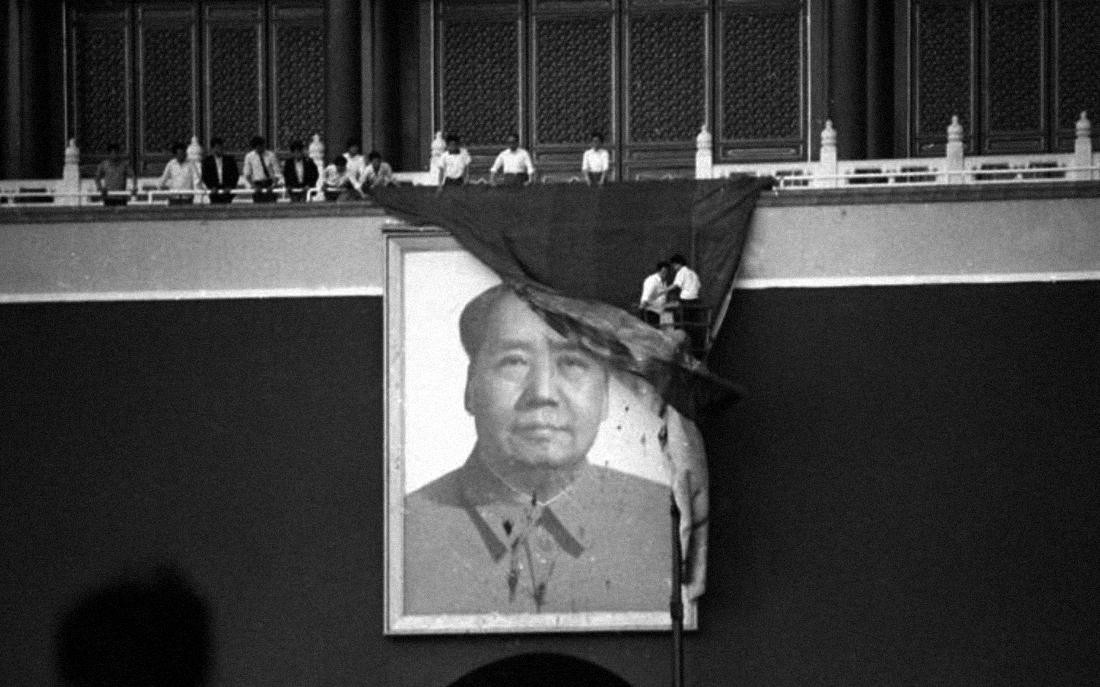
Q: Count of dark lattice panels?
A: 11